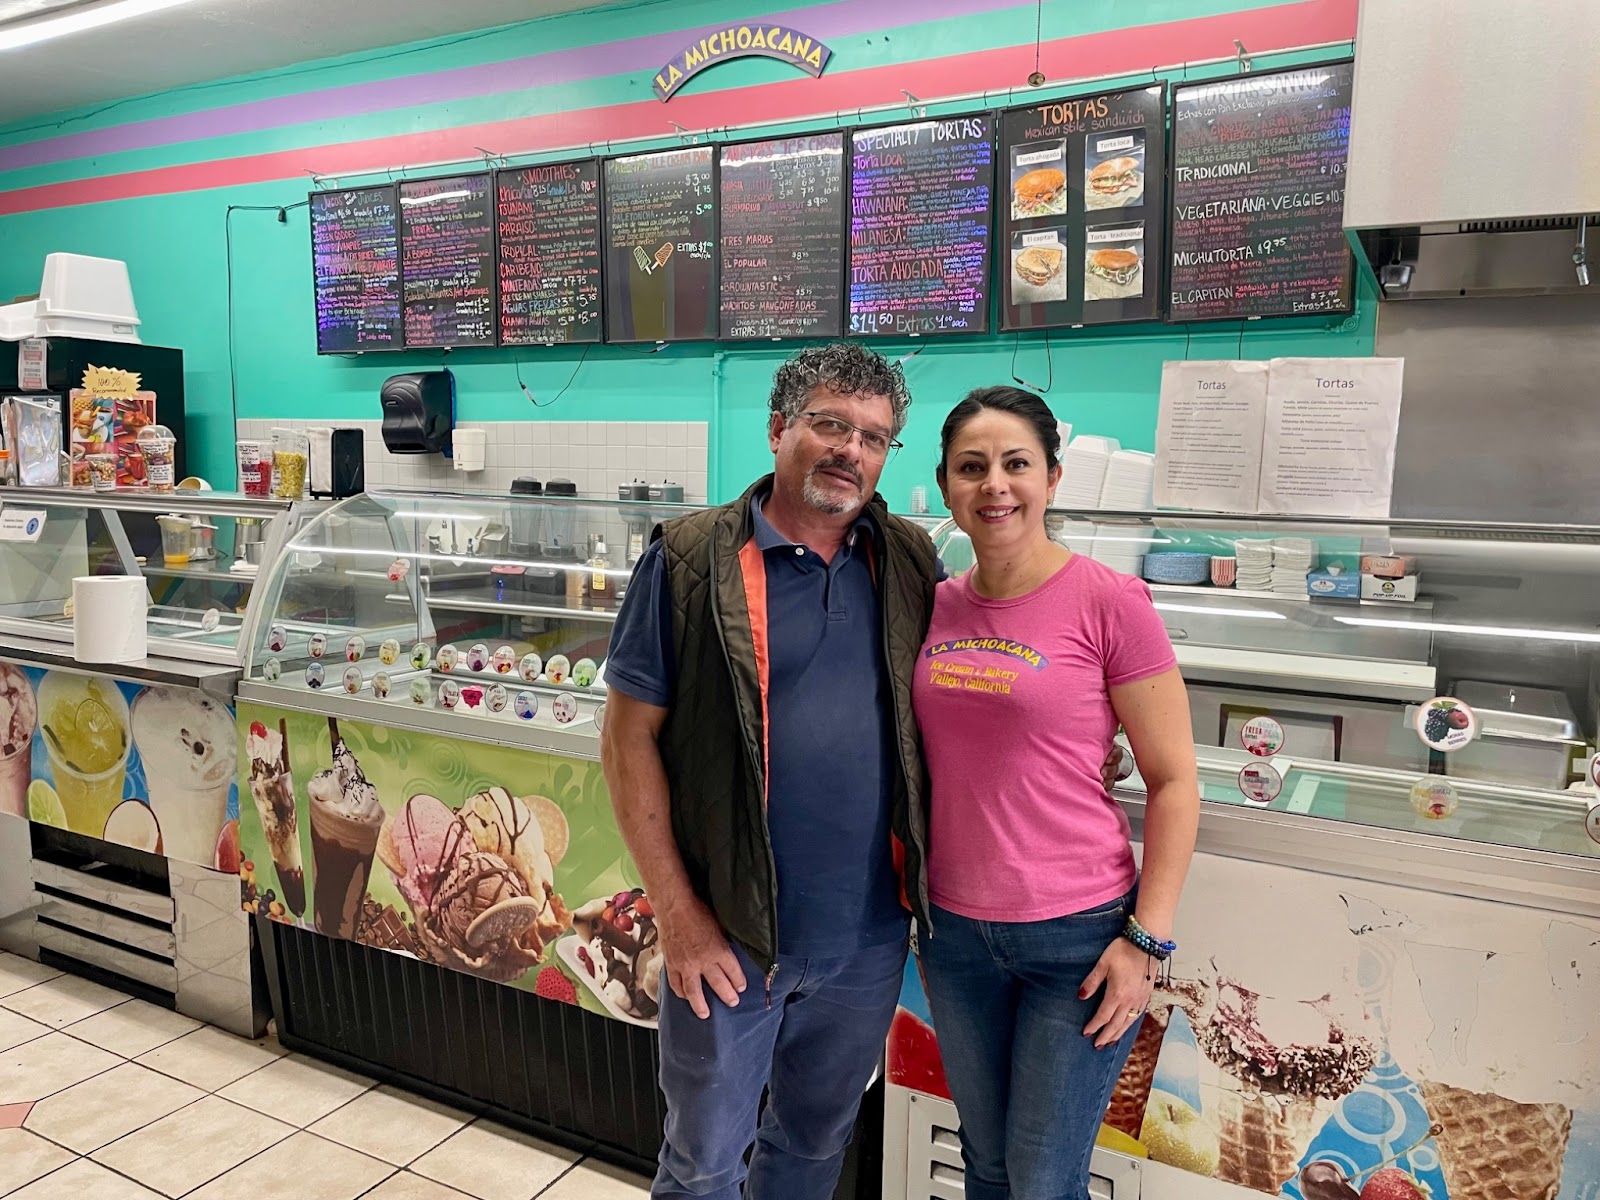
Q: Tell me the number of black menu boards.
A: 8